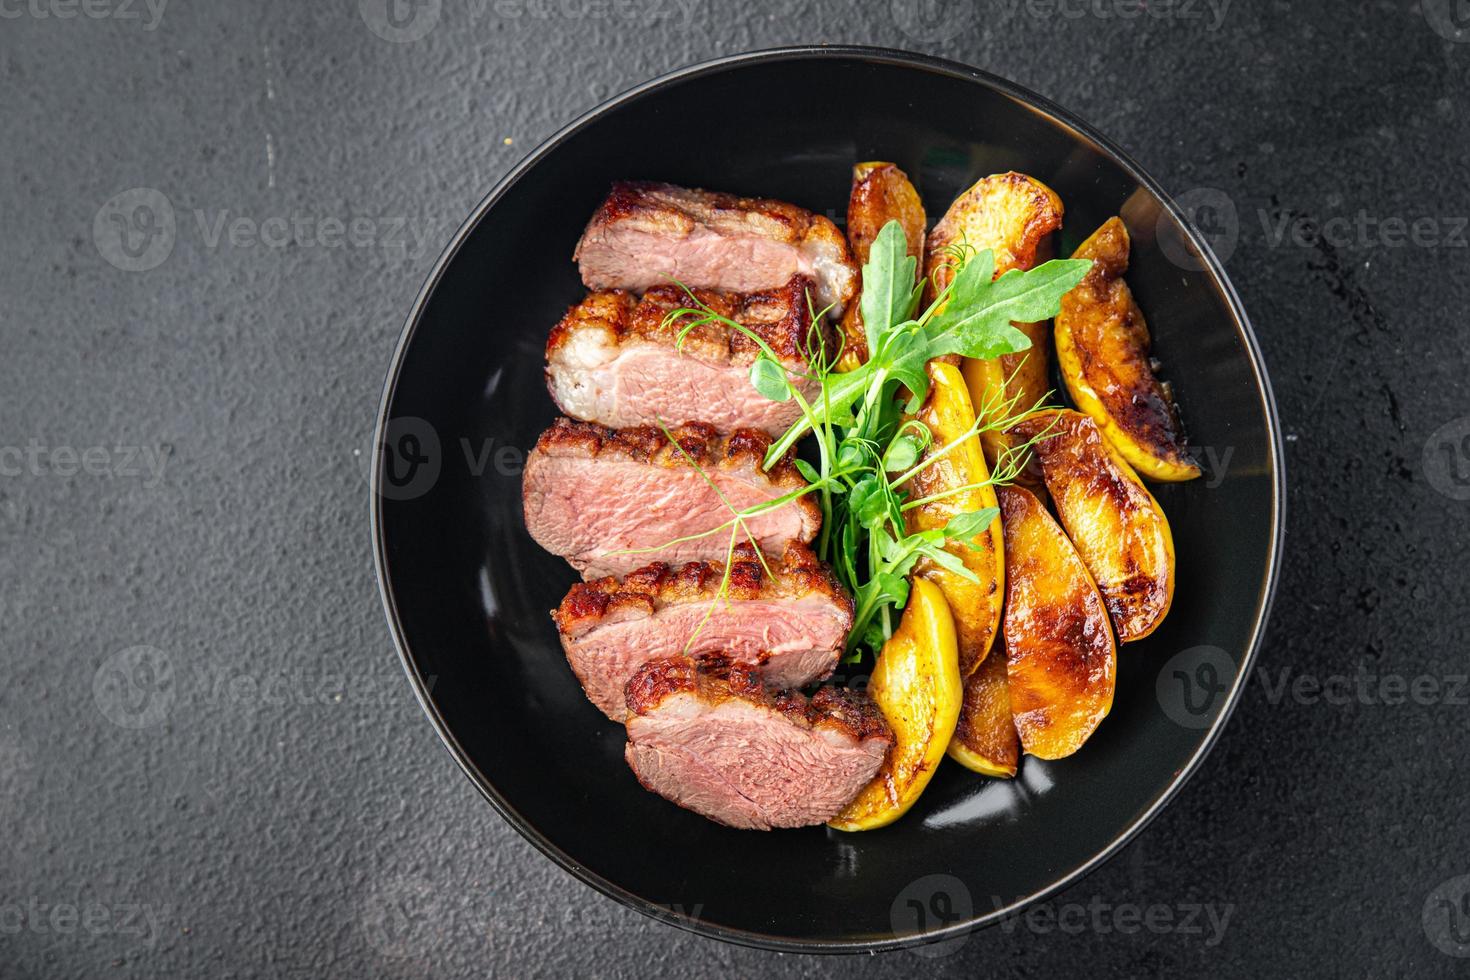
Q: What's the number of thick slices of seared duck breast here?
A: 5